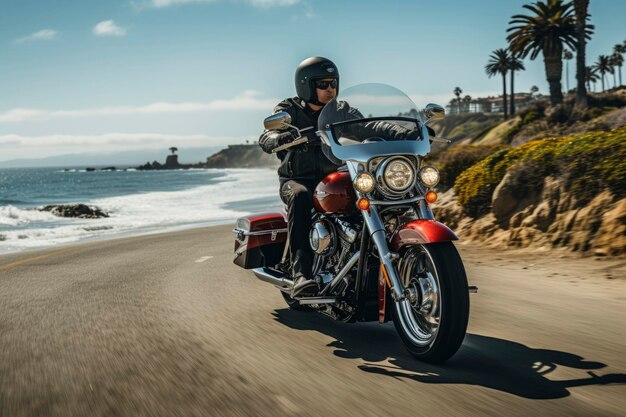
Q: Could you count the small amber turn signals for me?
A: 2